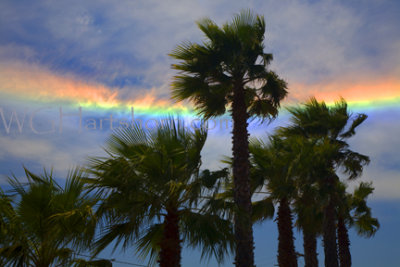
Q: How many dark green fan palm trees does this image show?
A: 7